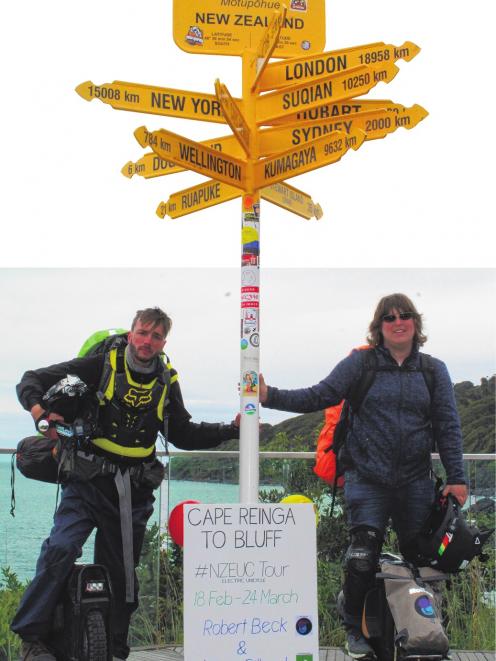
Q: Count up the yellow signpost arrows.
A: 12